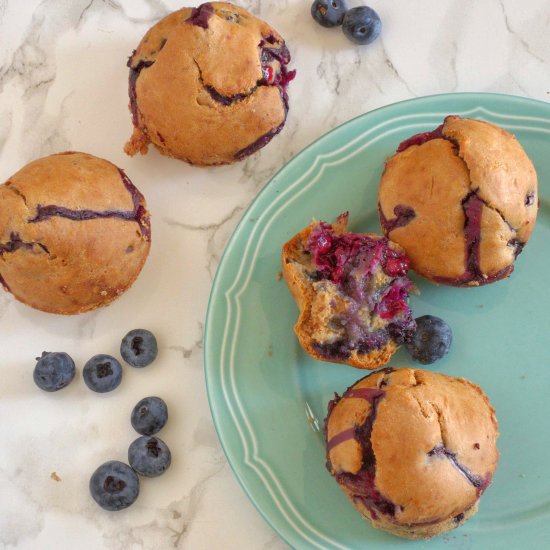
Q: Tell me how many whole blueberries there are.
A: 9